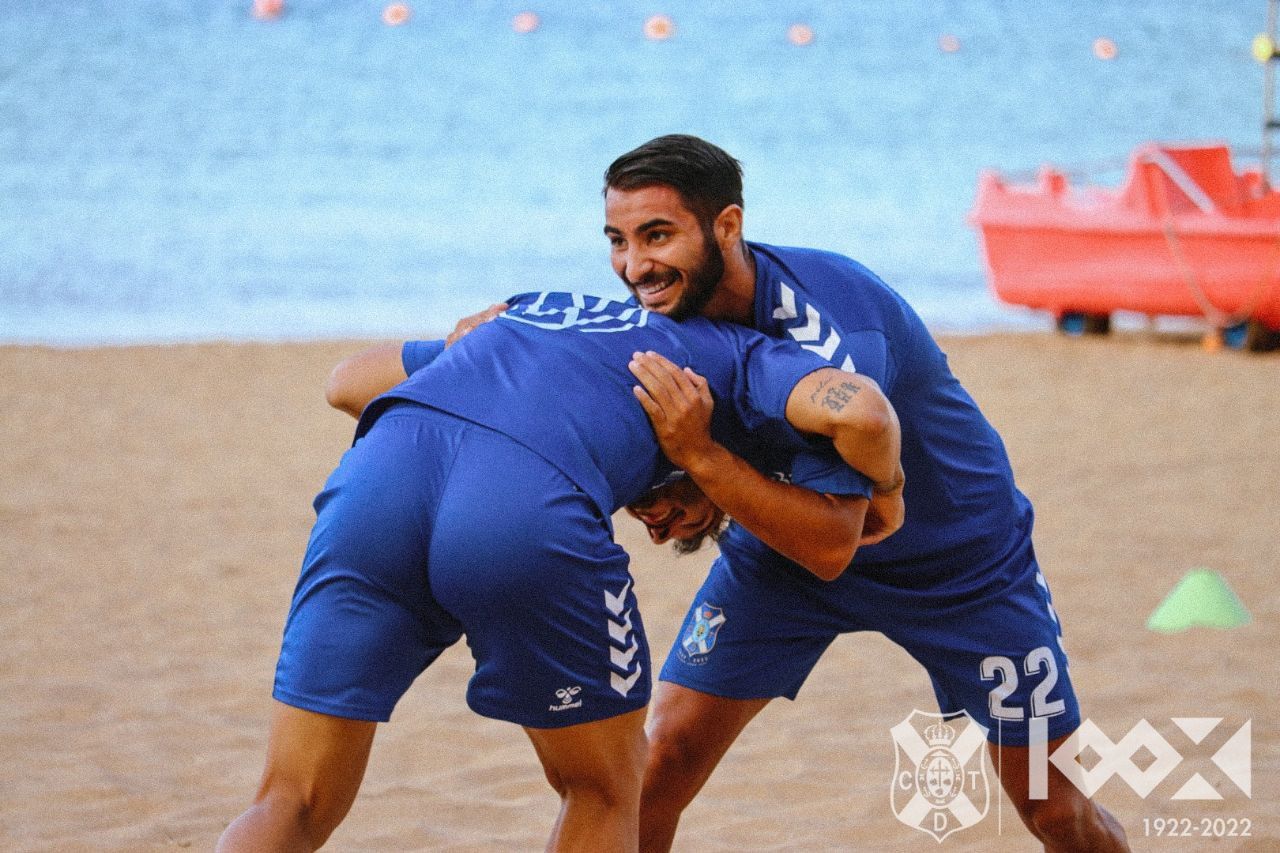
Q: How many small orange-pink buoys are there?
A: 7